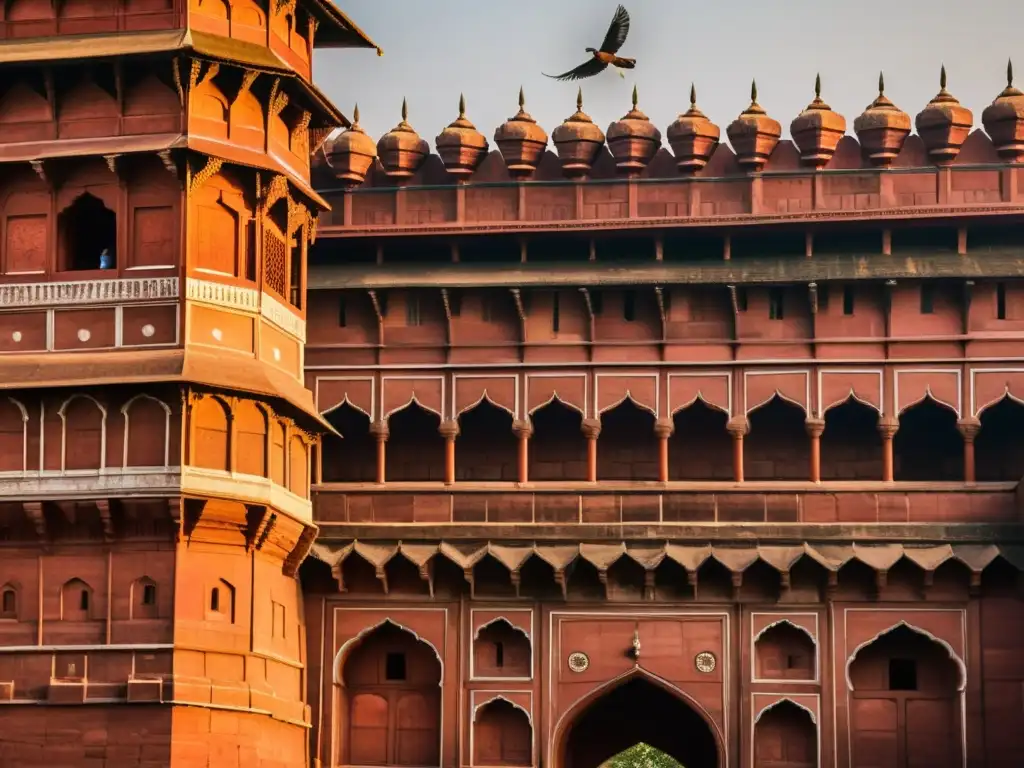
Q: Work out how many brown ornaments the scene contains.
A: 12